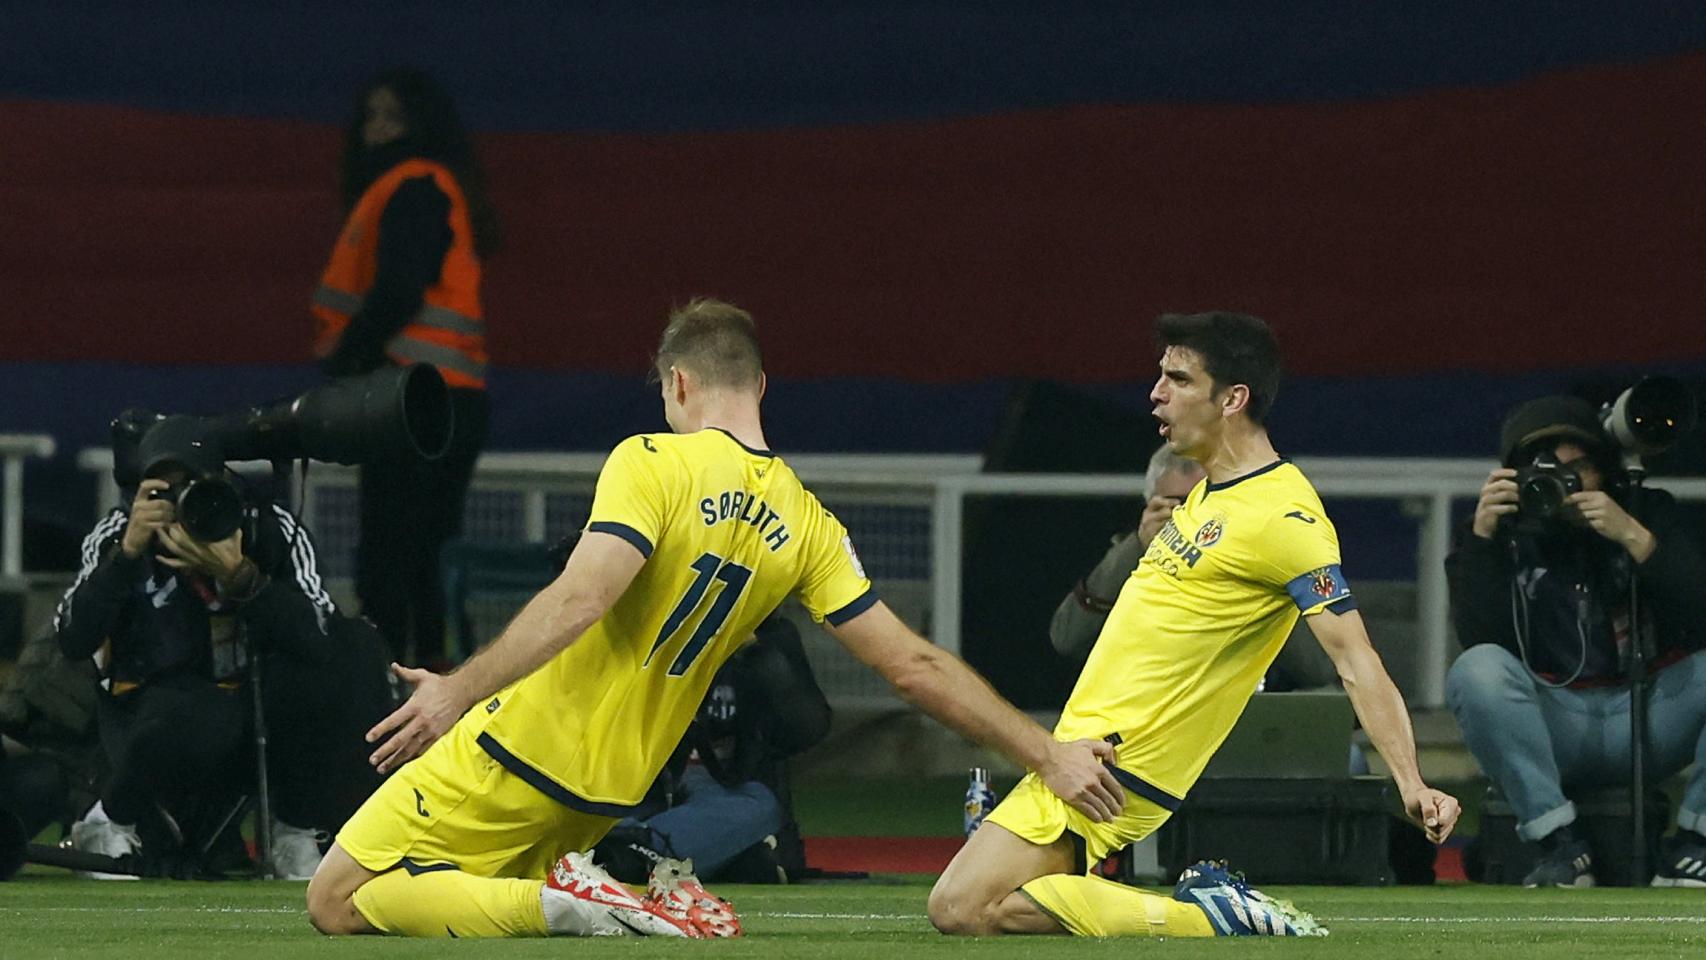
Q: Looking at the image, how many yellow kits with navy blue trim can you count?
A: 2